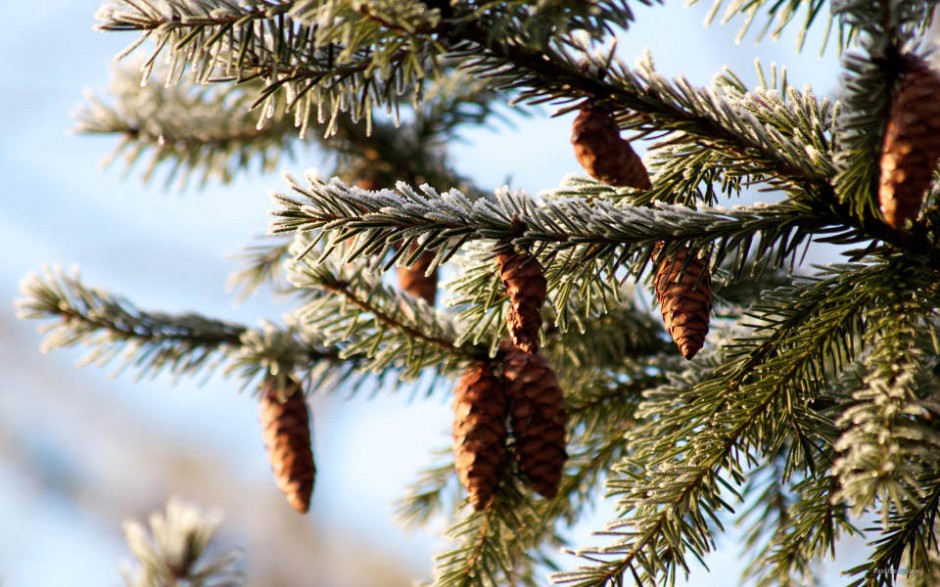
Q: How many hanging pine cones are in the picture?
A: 8